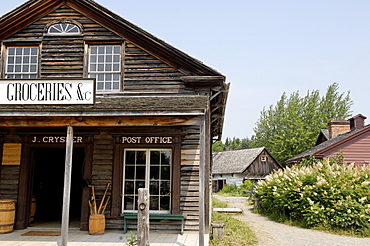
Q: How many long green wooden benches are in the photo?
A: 1